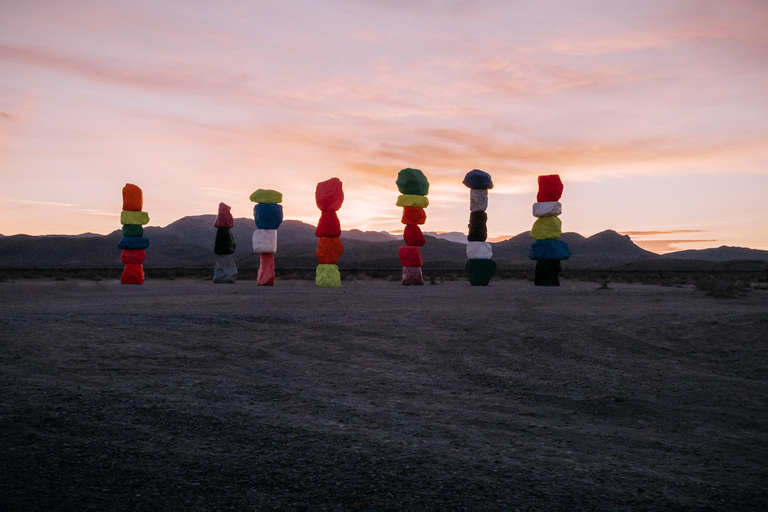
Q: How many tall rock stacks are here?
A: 7